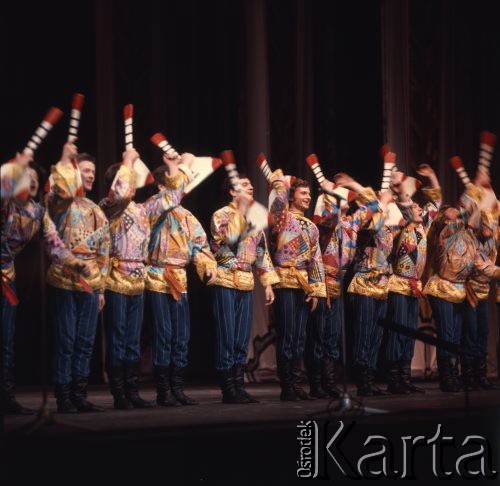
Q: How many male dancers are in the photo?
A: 11